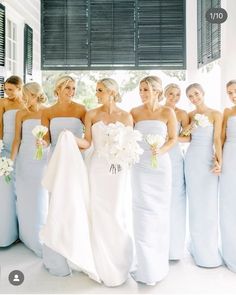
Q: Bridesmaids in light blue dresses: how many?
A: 7